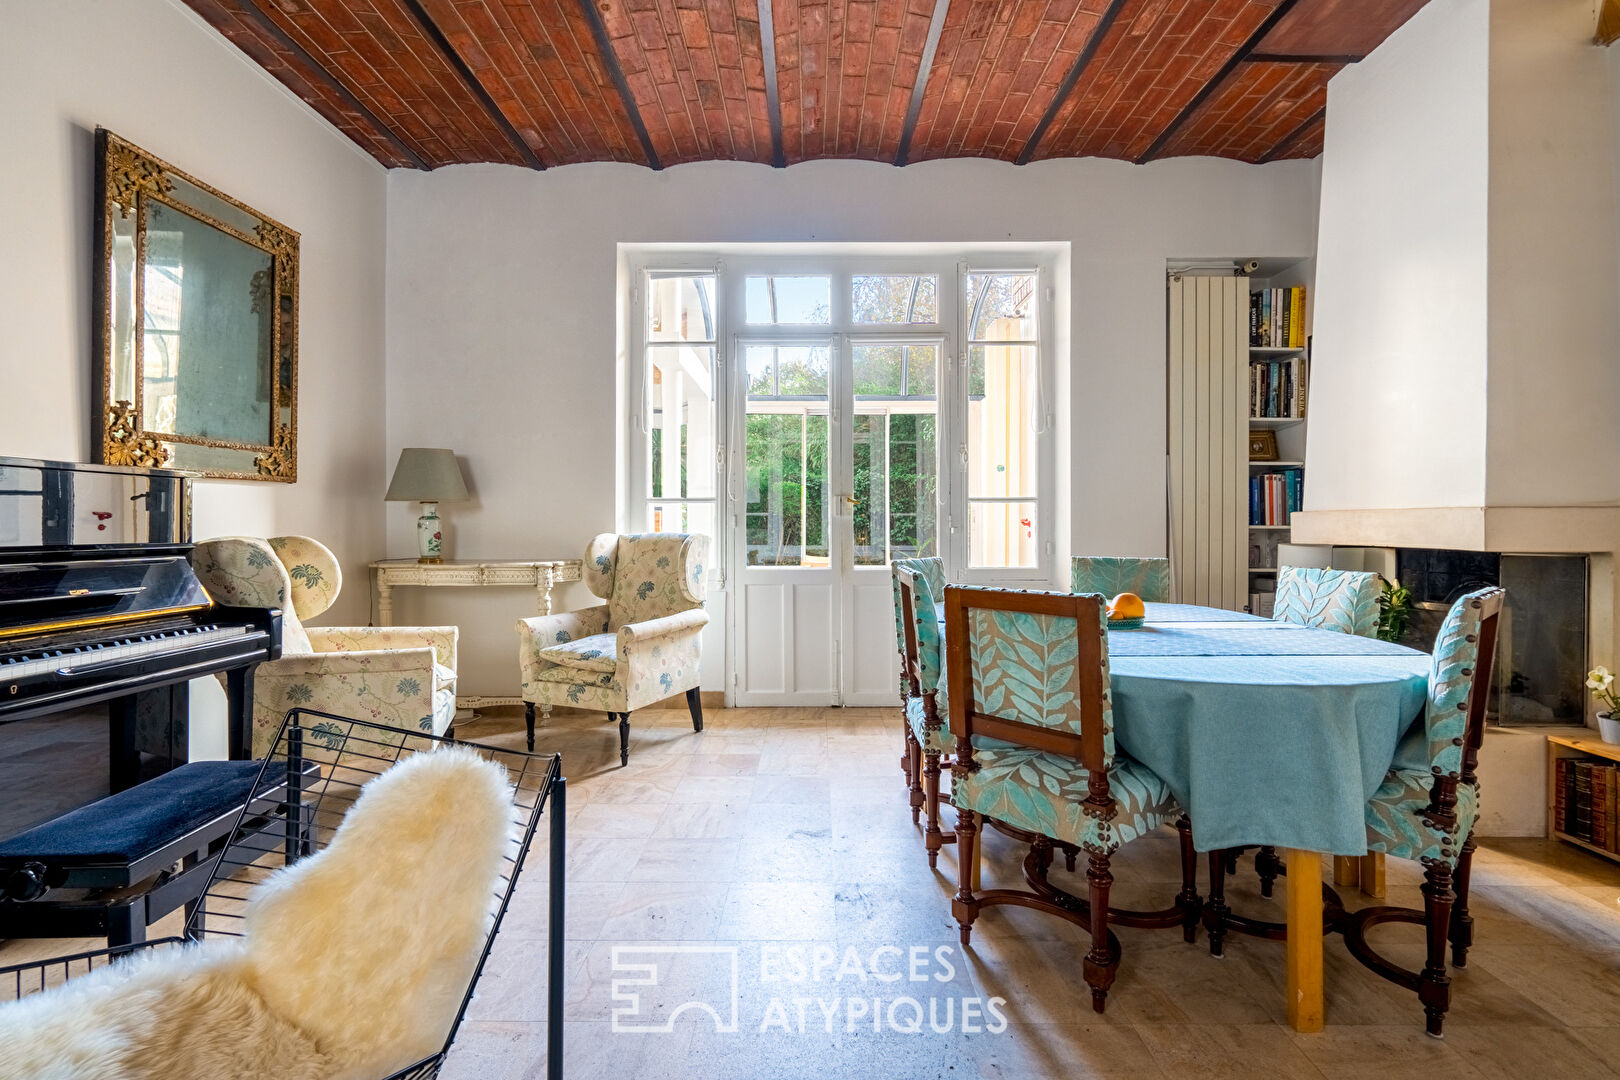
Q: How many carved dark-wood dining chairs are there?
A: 6